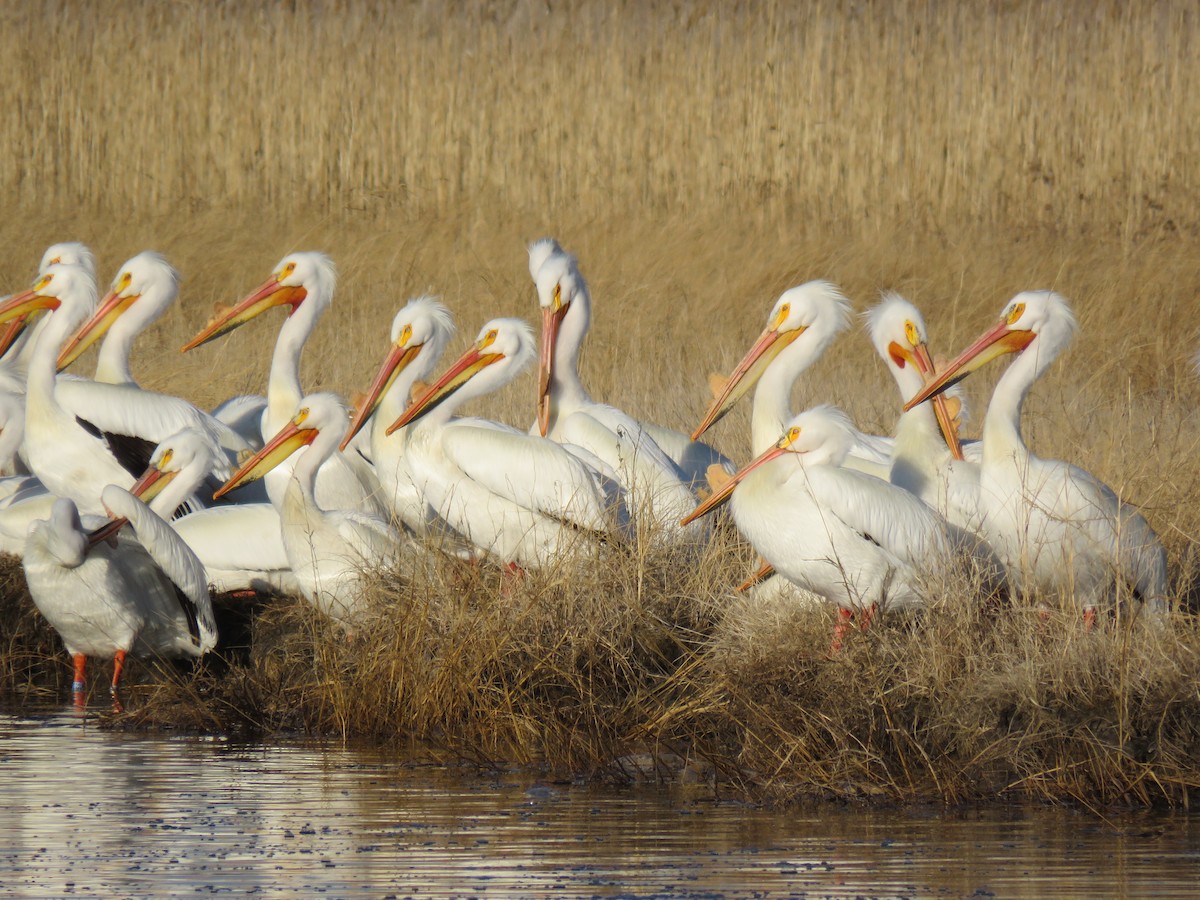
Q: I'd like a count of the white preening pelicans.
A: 1